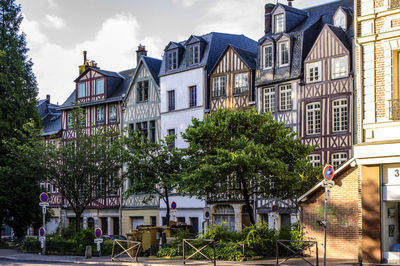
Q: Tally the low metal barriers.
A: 3